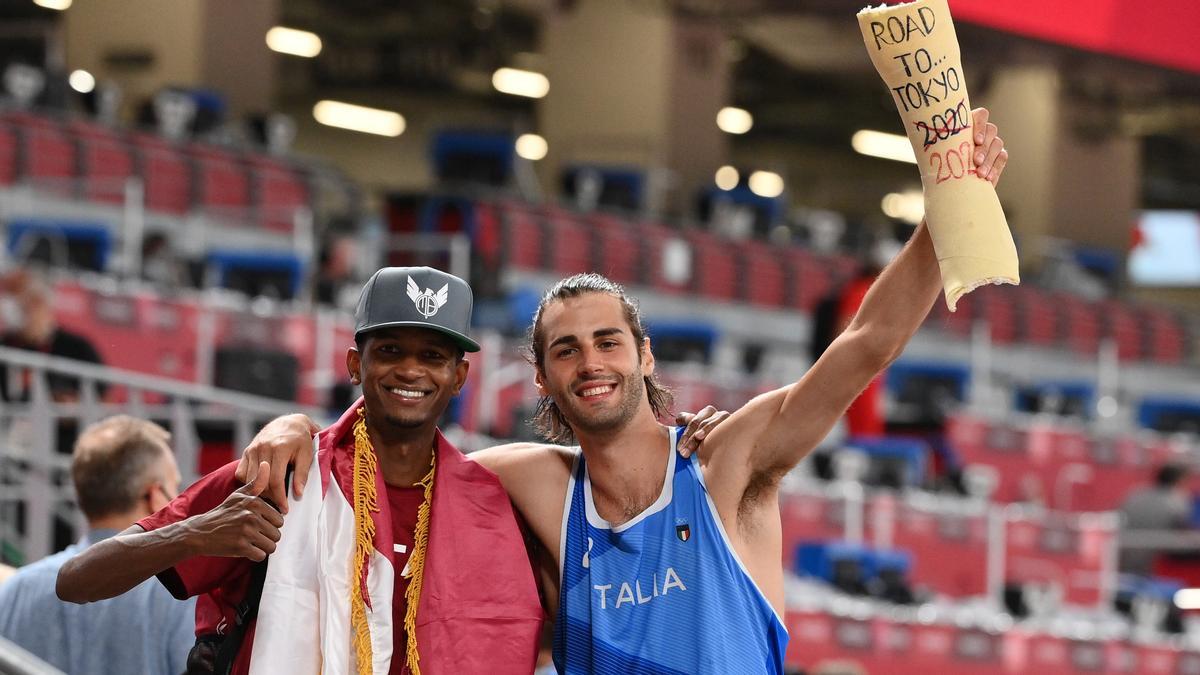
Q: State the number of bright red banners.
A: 1